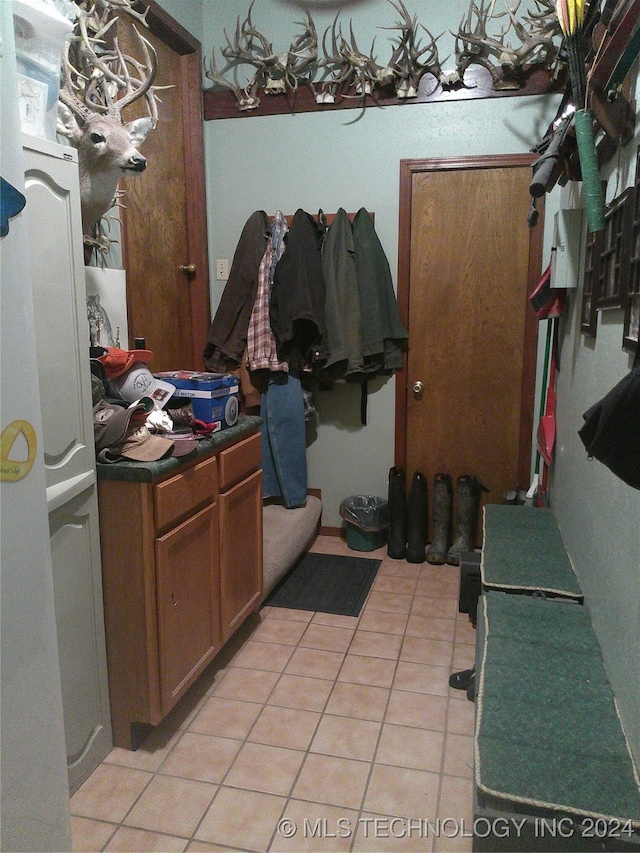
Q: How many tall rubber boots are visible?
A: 4